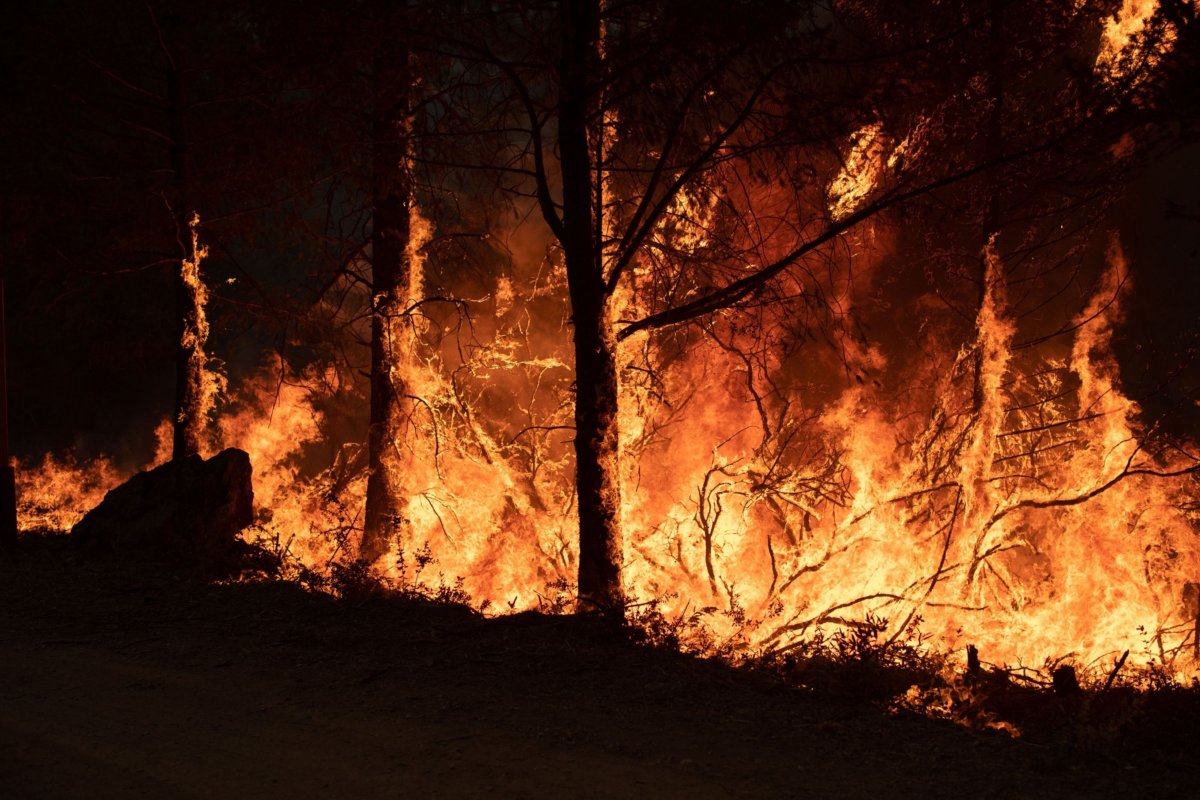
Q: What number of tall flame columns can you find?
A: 5